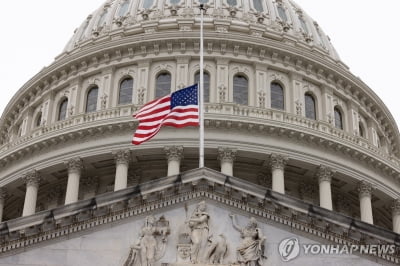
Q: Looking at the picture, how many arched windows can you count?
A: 11